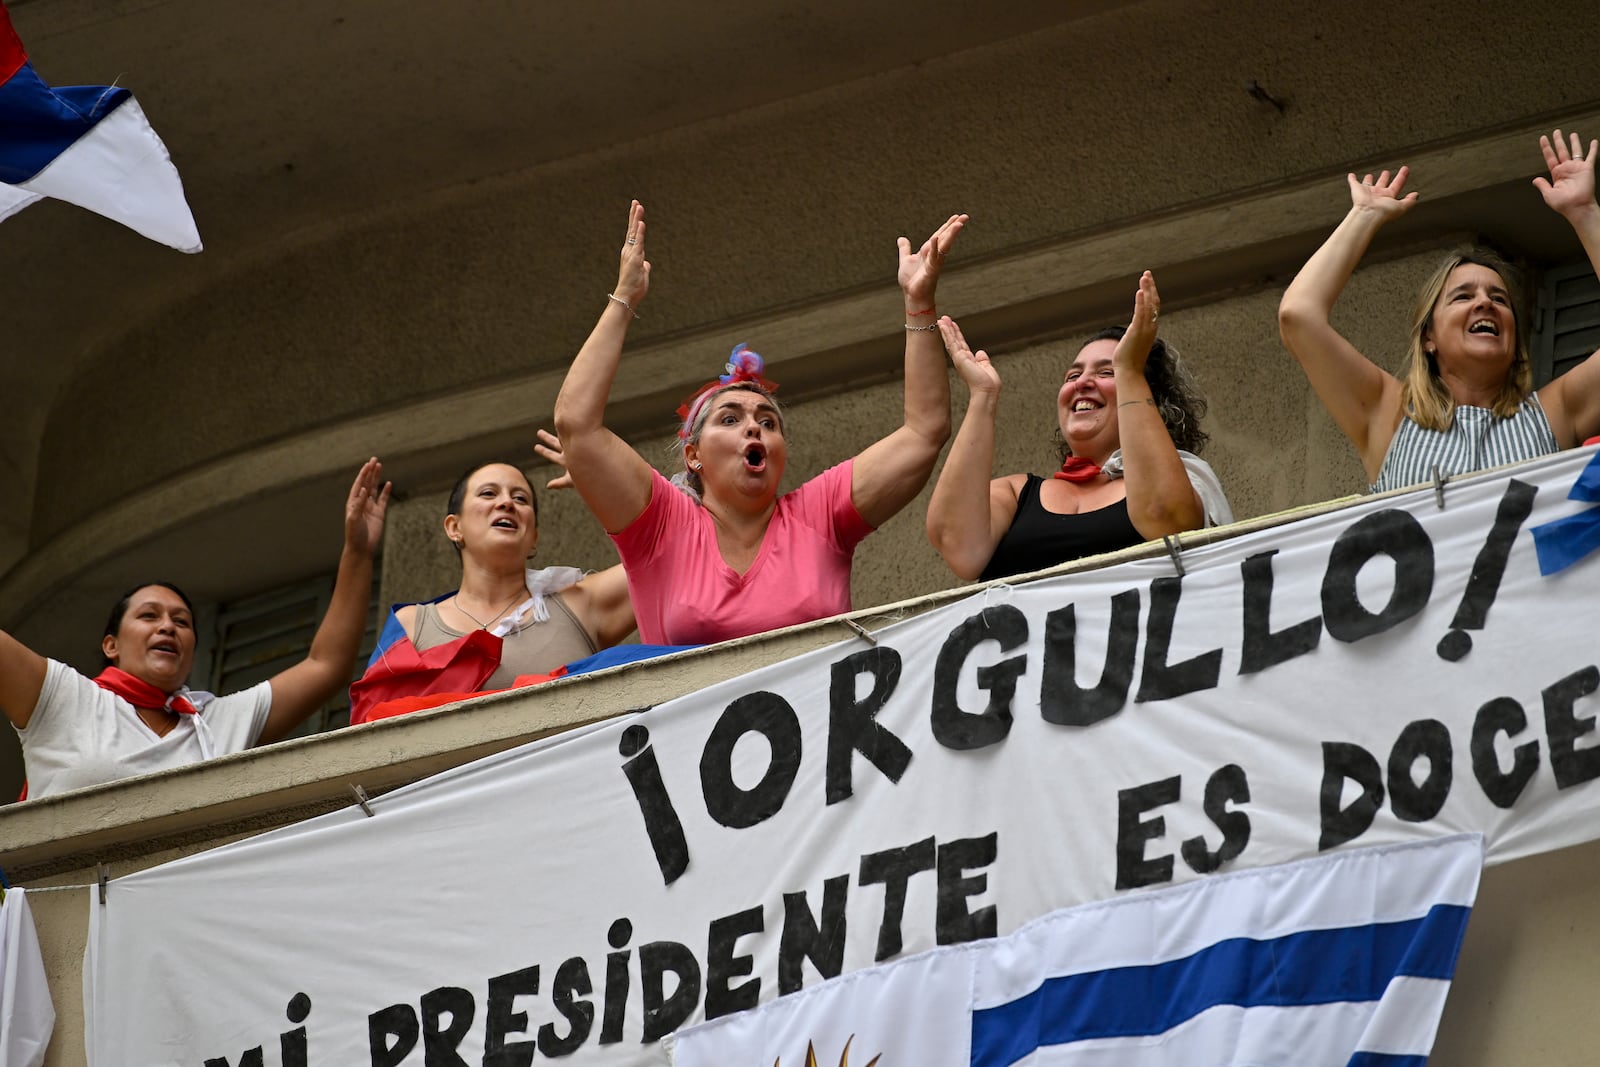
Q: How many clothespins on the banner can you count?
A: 5